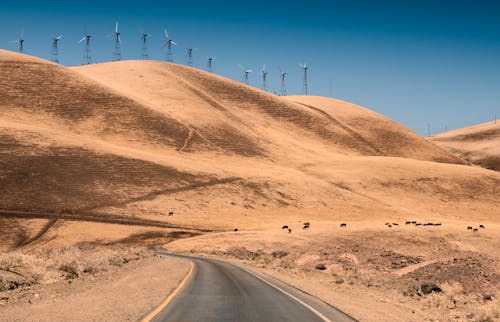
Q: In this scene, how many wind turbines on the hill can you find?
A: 12